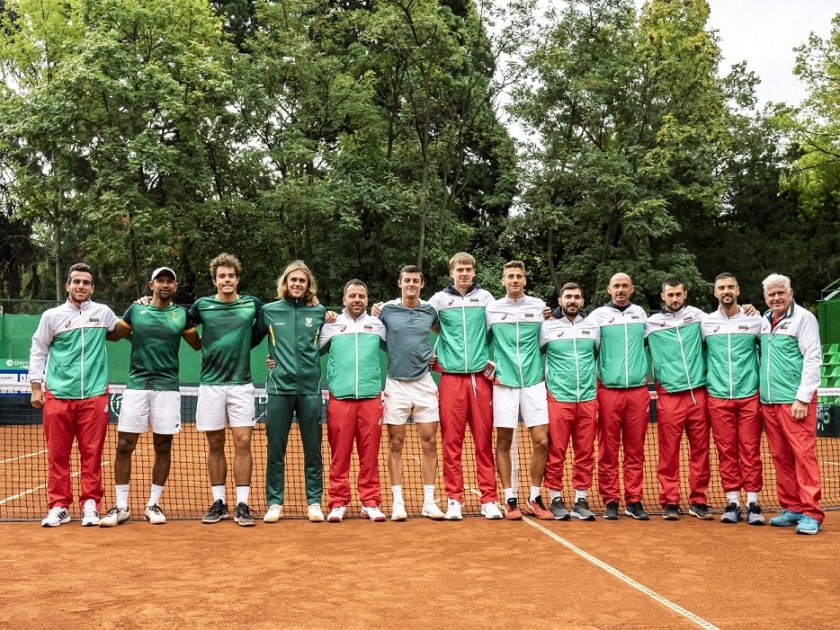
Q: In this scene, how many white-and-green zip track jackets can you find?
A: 9